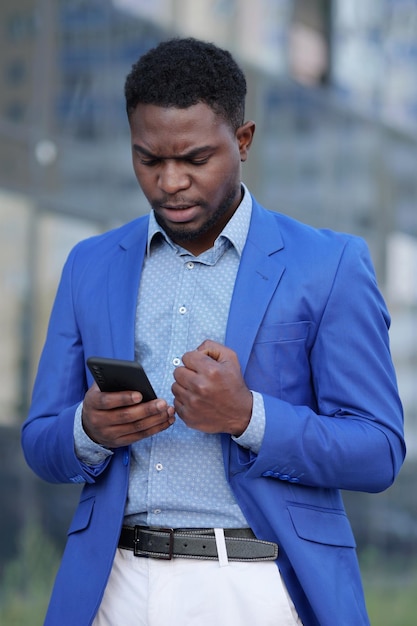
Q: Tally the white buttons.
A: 5